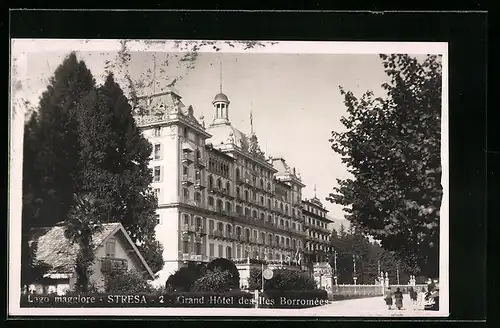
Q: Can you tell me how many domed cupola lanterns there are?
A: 1